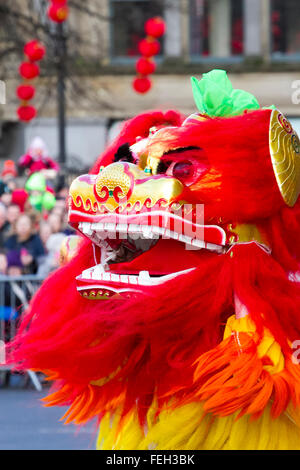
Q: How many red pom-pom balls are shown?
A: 10